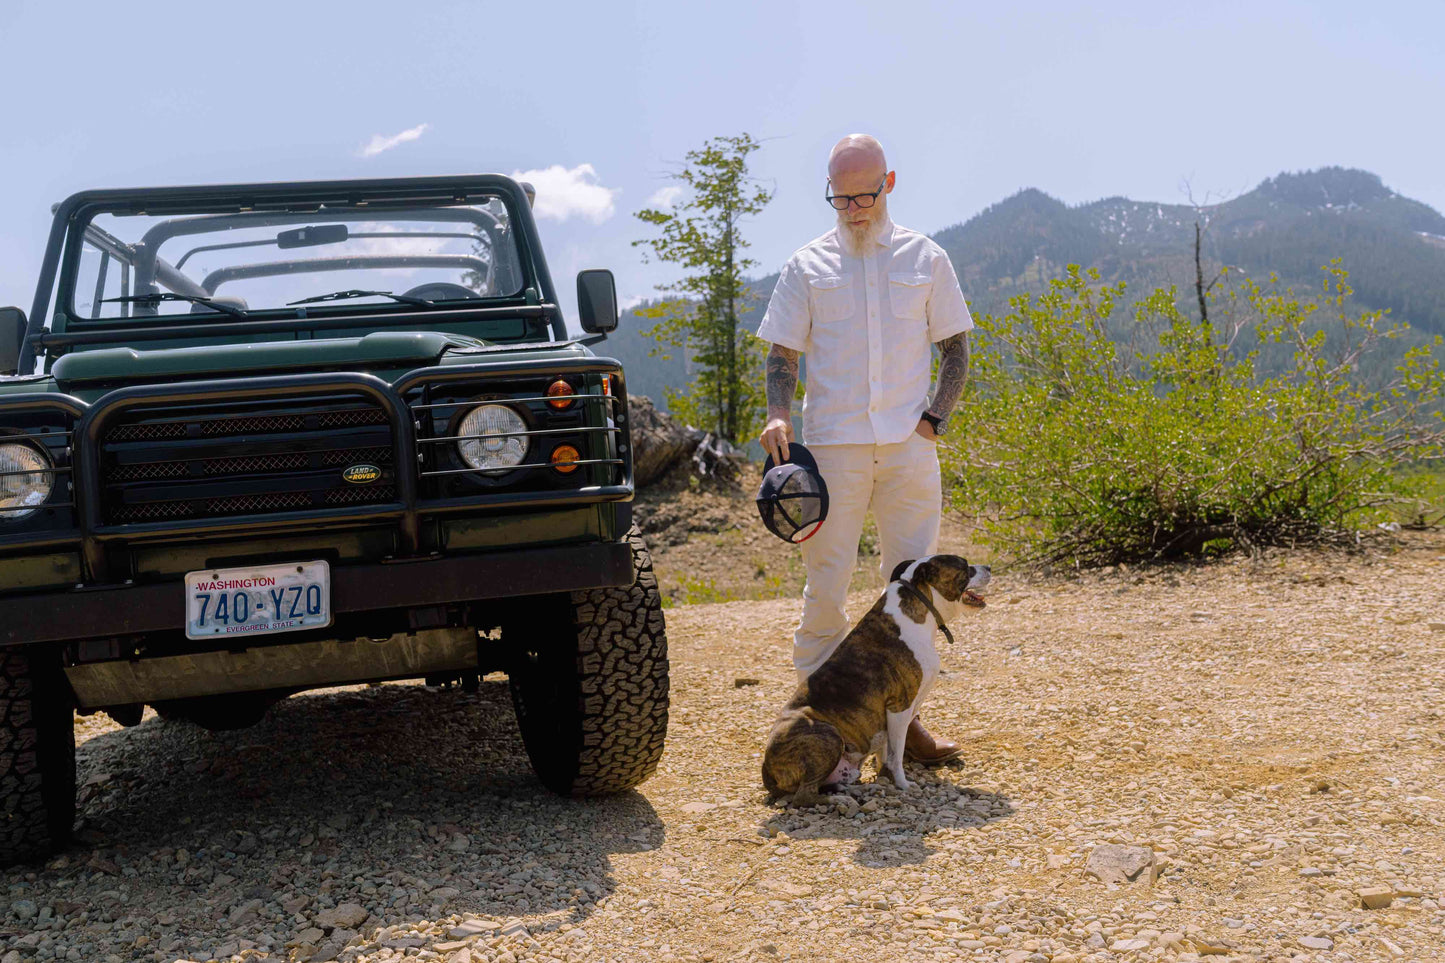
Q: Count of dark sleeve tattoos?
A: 2